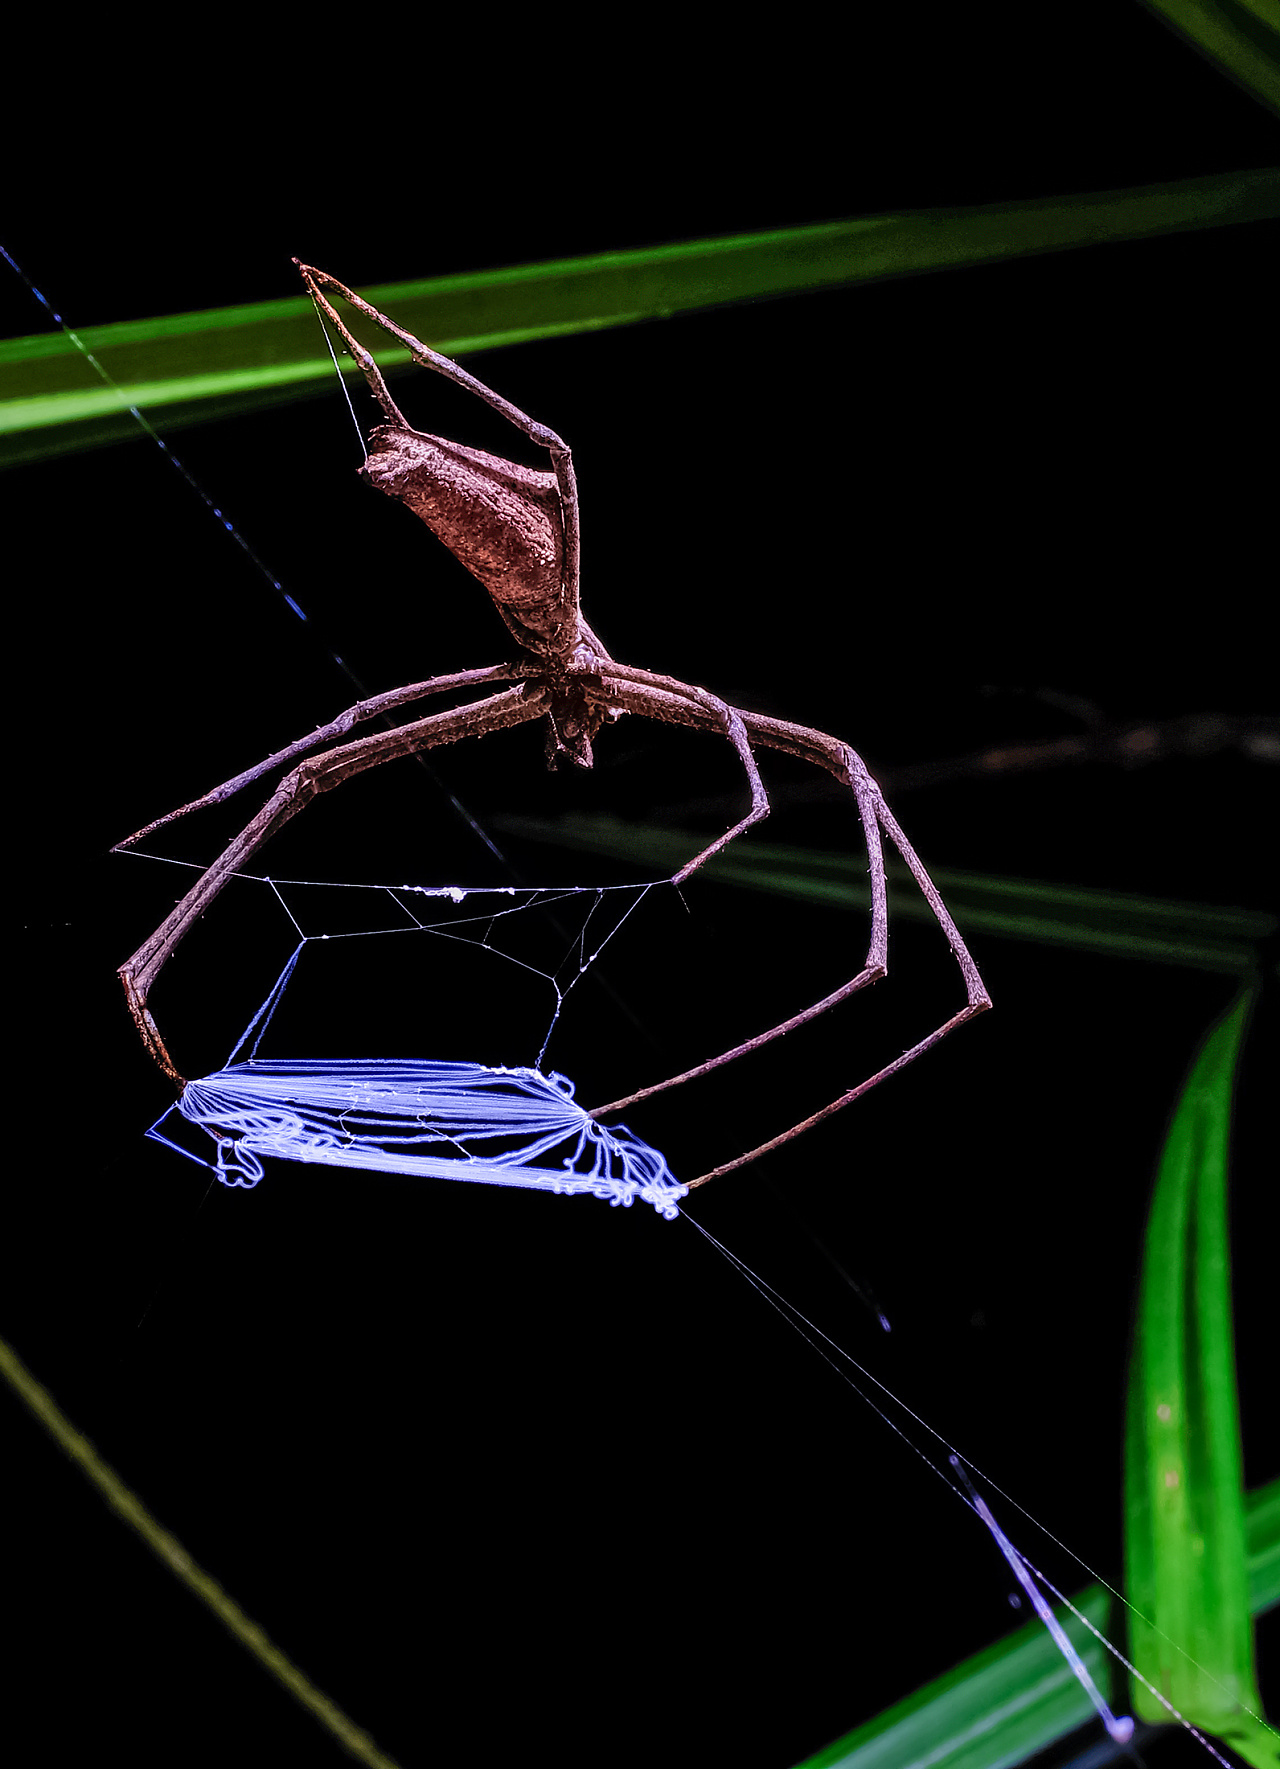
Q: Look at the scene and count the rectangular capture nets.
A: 1